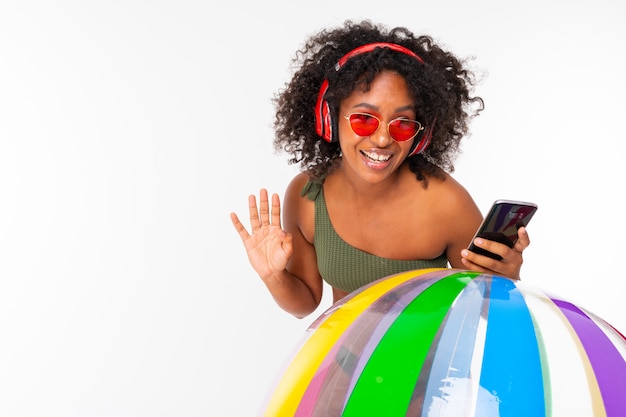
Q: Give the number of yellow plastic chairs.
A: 0